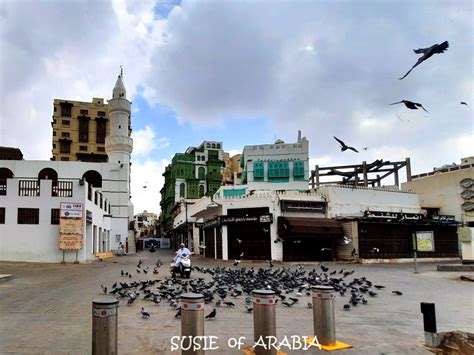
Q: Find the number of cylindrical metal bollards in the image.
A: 4